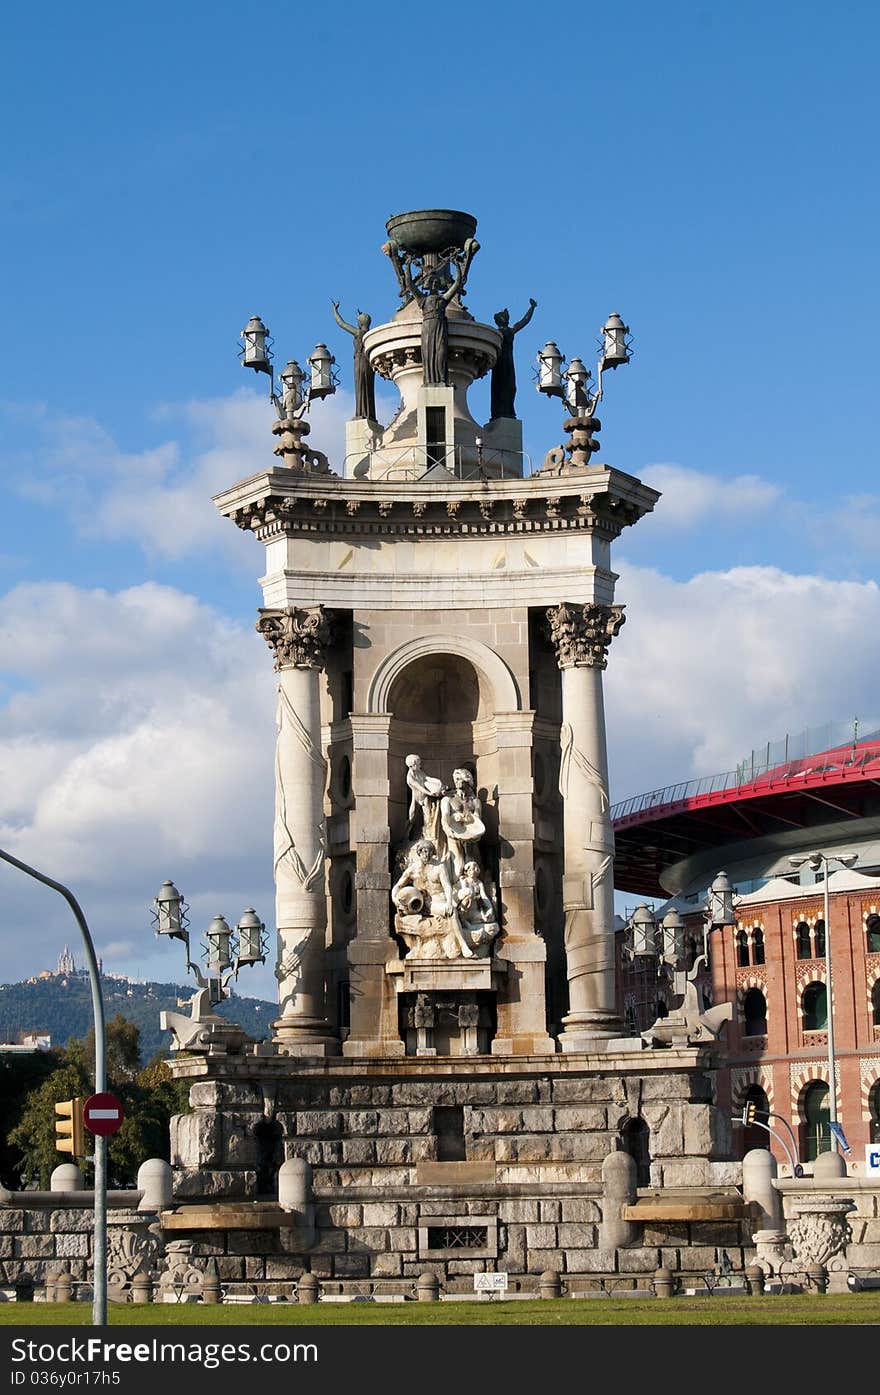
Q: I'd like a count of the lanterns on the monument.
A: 12